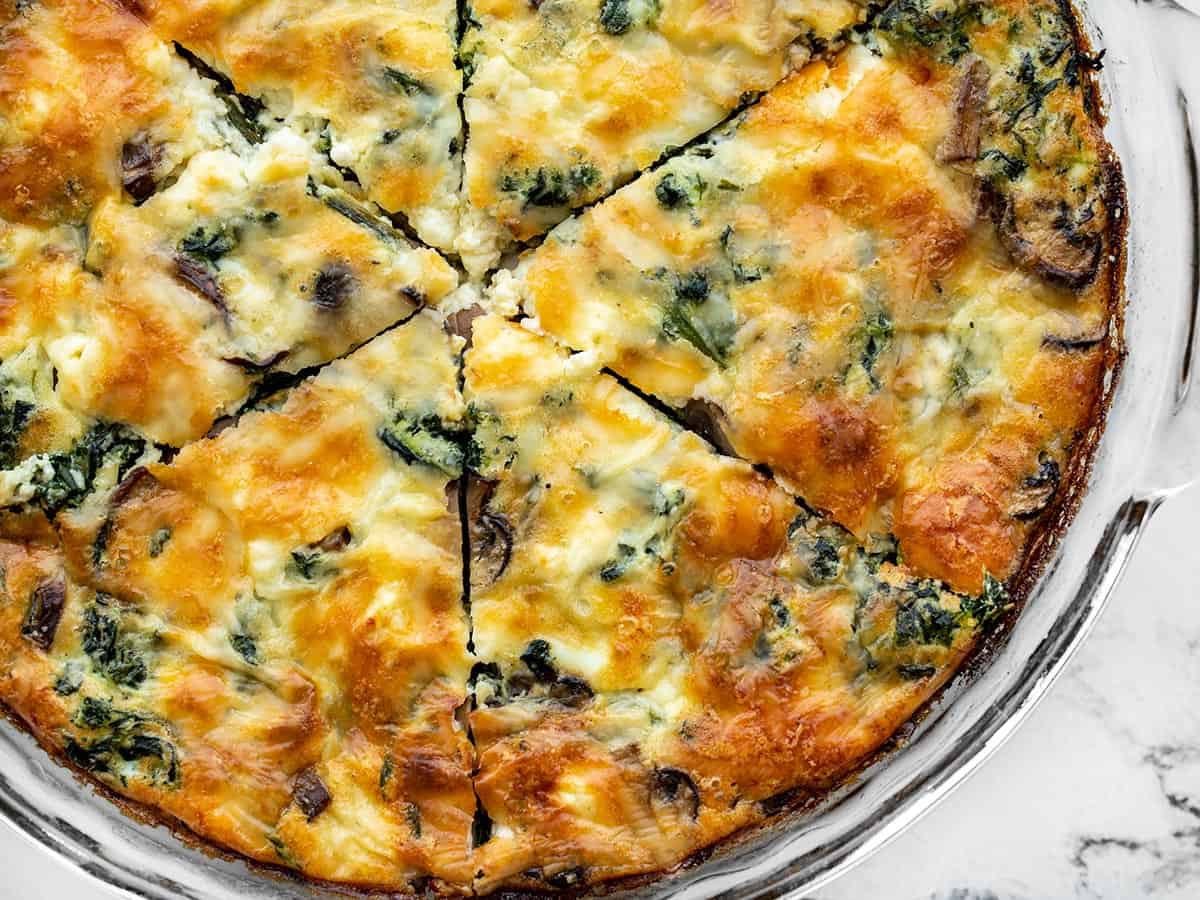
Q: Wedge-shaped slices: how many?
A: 6